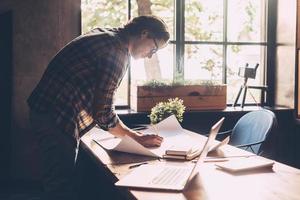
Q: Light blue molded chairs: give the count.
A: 1